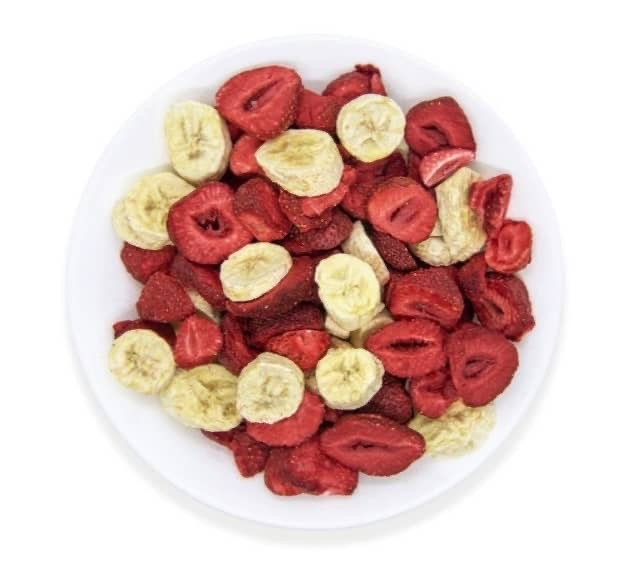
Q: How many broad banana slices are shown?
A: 11